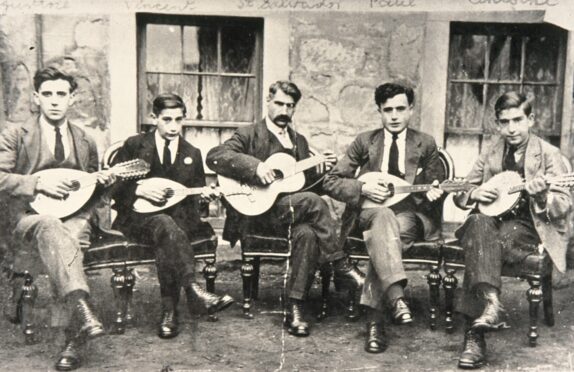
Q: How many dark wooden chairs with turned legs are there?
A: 5